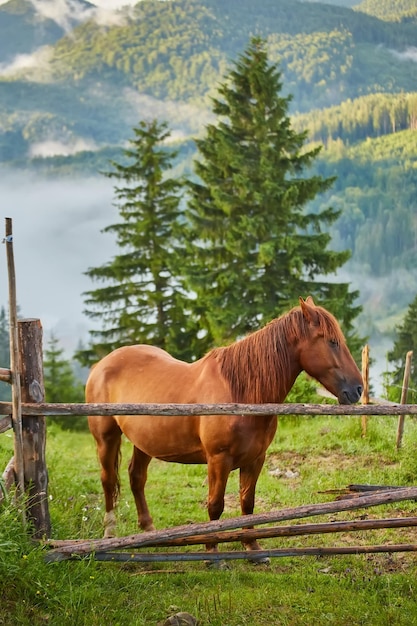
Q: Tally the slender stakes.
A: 3